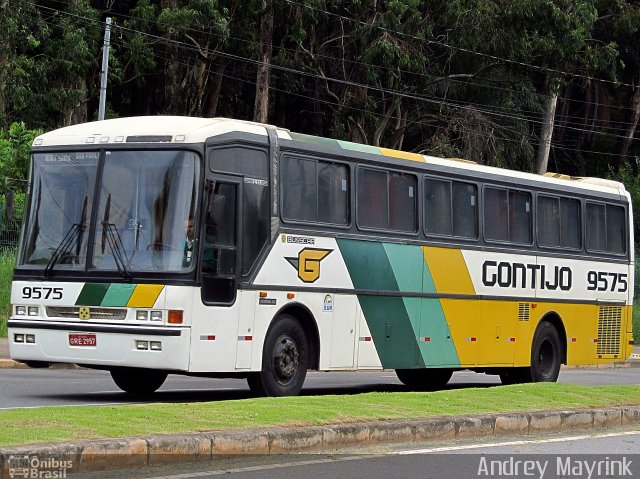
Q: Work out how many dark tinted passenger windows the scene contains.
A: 6